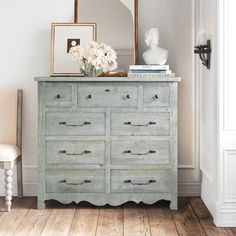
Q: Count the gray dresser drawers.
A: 9